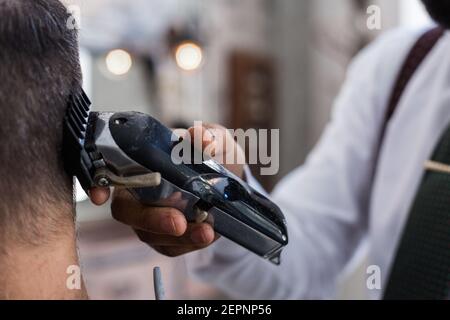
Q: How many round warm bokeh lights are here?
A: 2